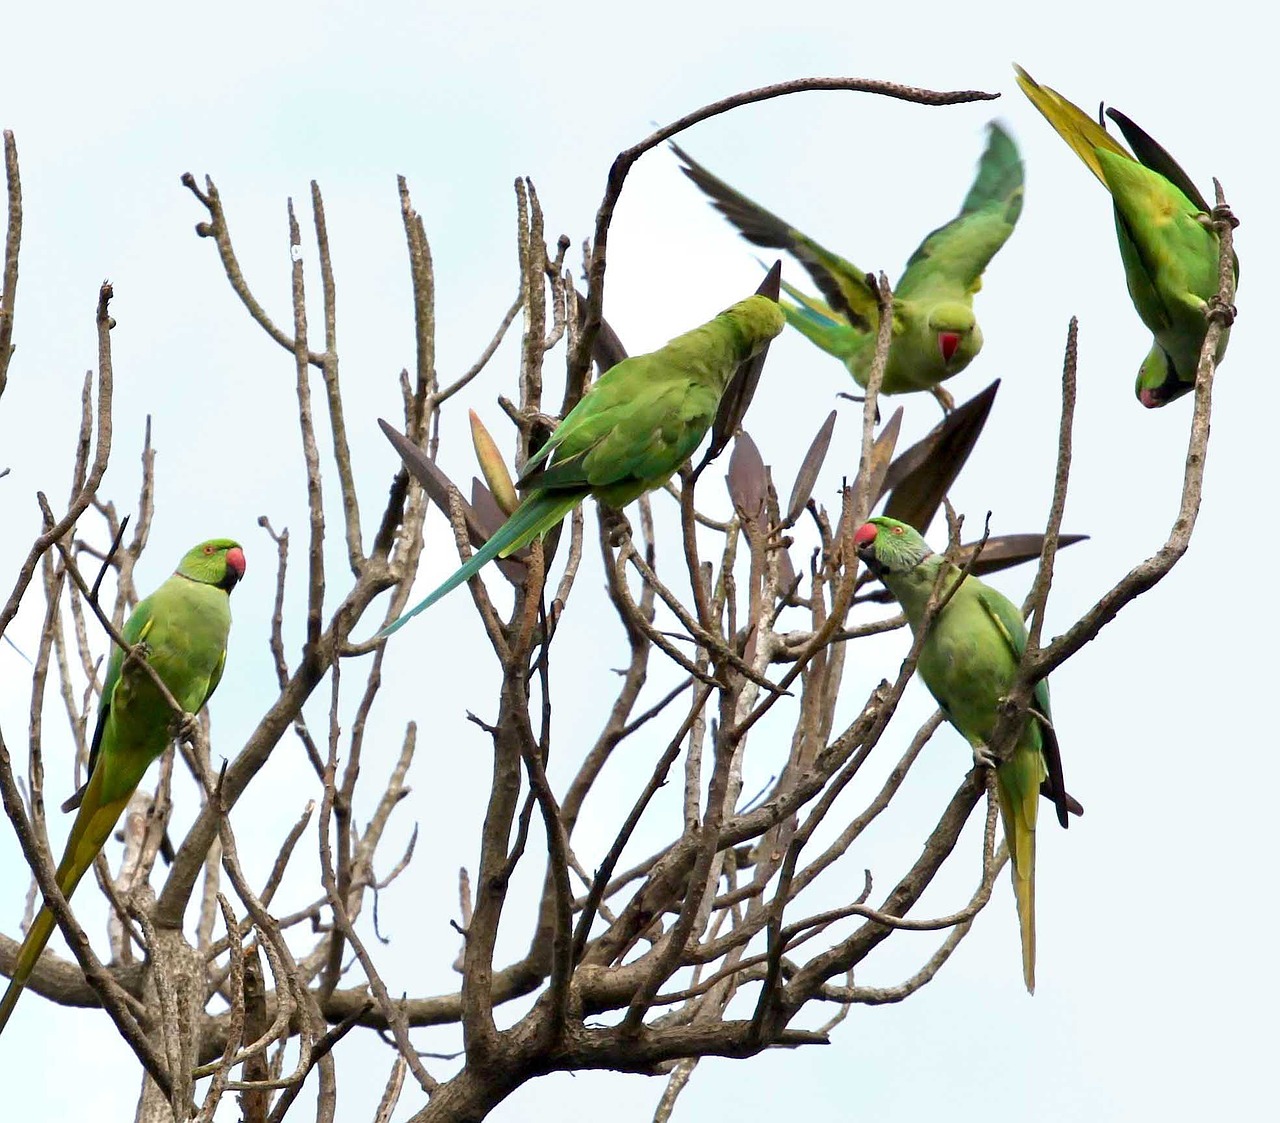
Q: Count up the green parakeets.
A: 5